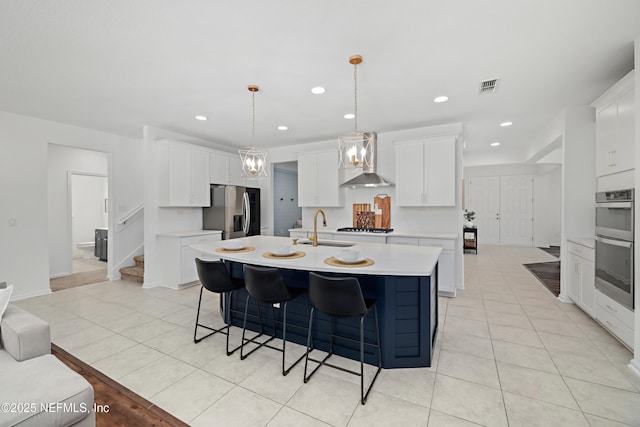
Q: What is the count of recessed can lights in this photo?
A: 7